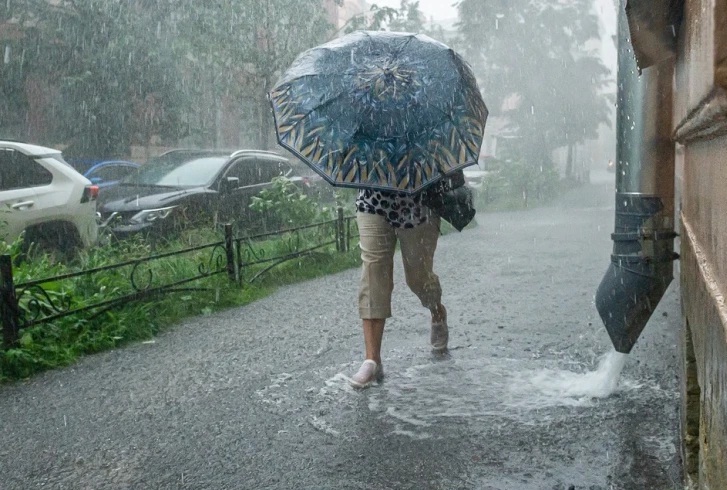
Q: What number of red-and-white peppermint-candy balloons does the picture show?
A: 0